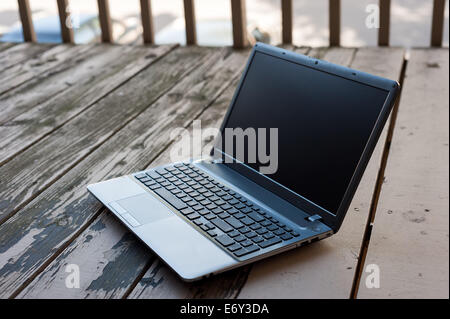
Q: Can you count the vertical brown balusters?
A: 10